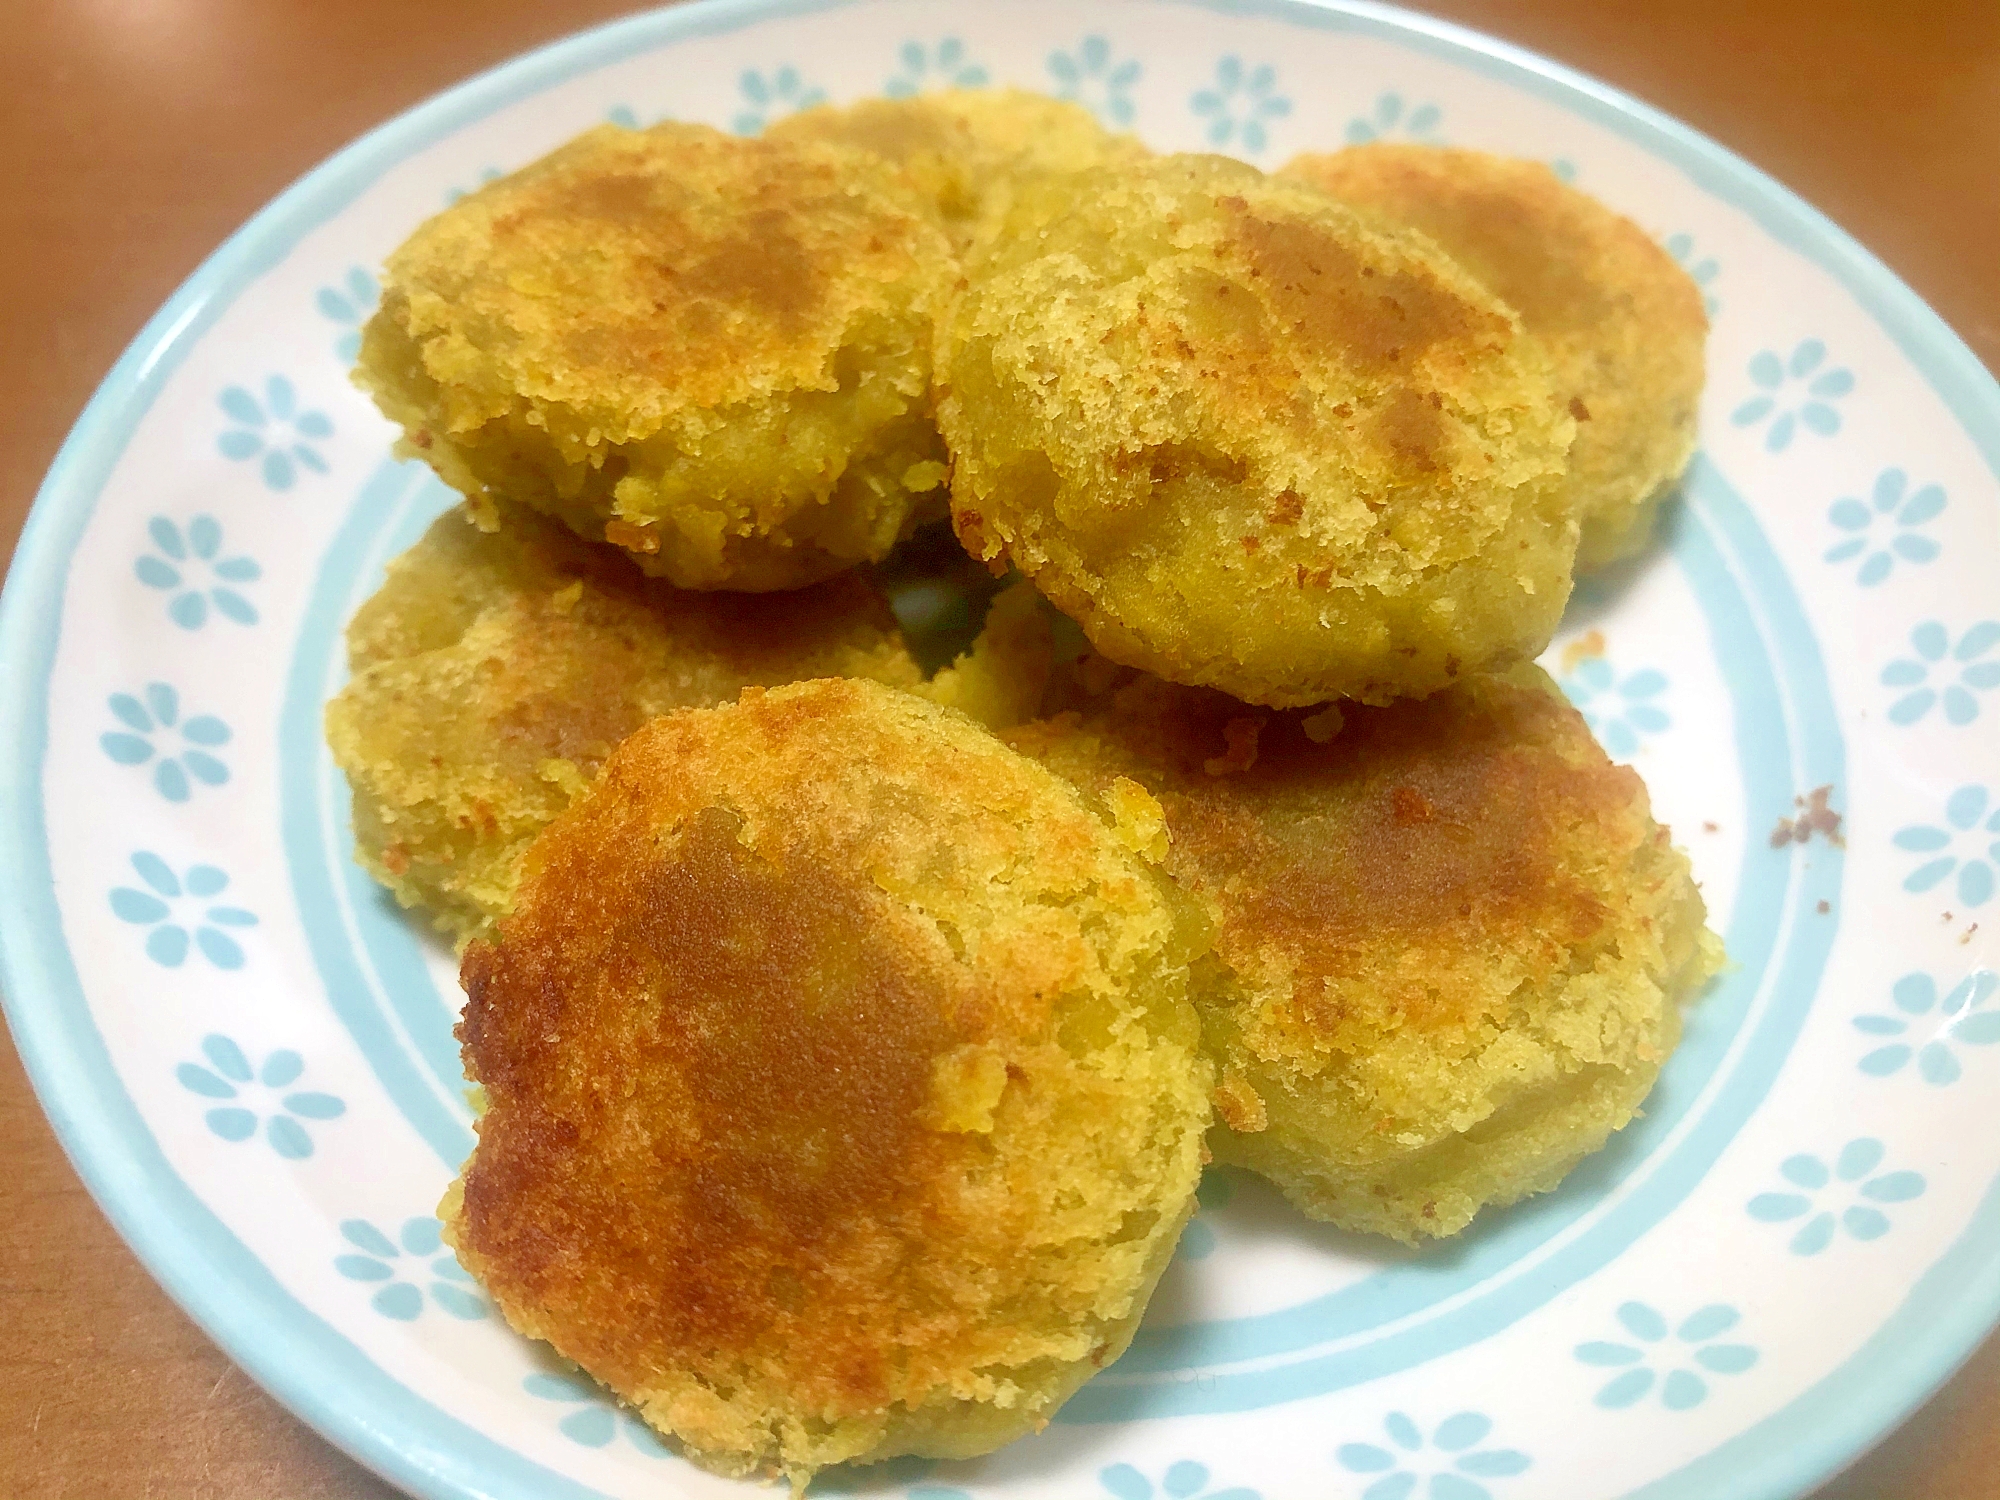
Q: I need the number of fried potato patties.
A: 7